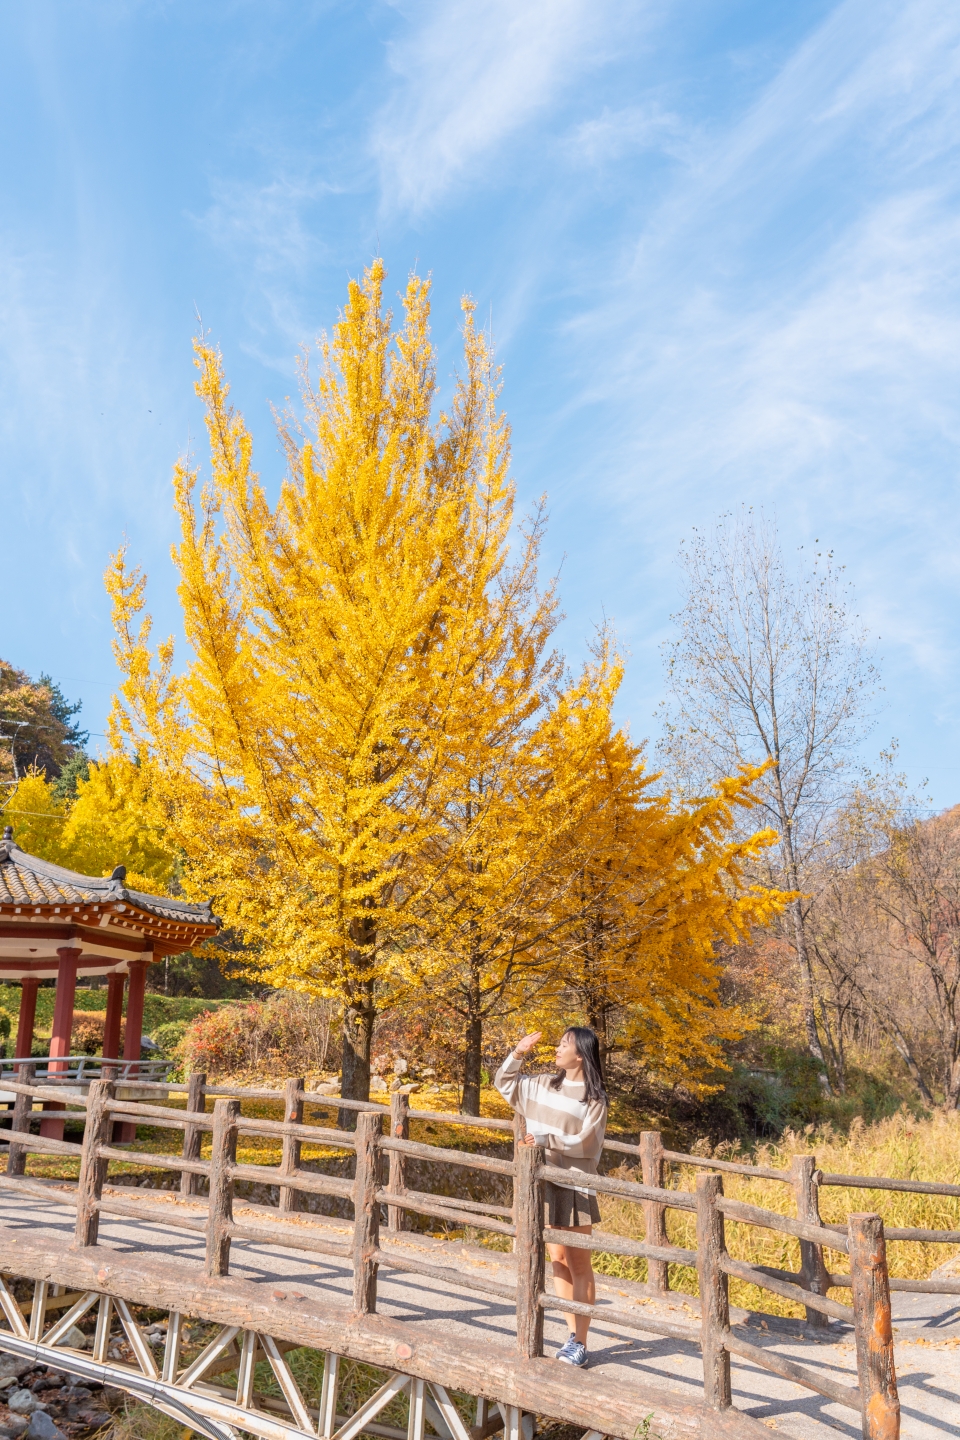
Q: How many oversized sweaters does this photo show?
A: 1